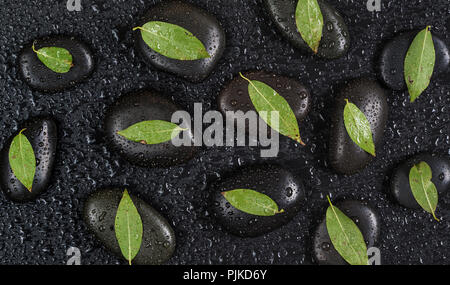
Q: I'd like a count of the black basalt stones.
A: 12